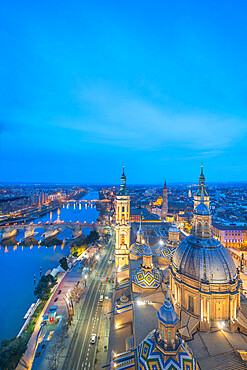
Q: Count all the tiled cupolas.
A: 4